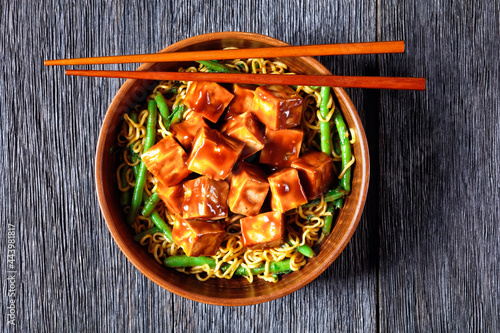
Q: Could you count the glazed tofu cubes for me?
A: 15